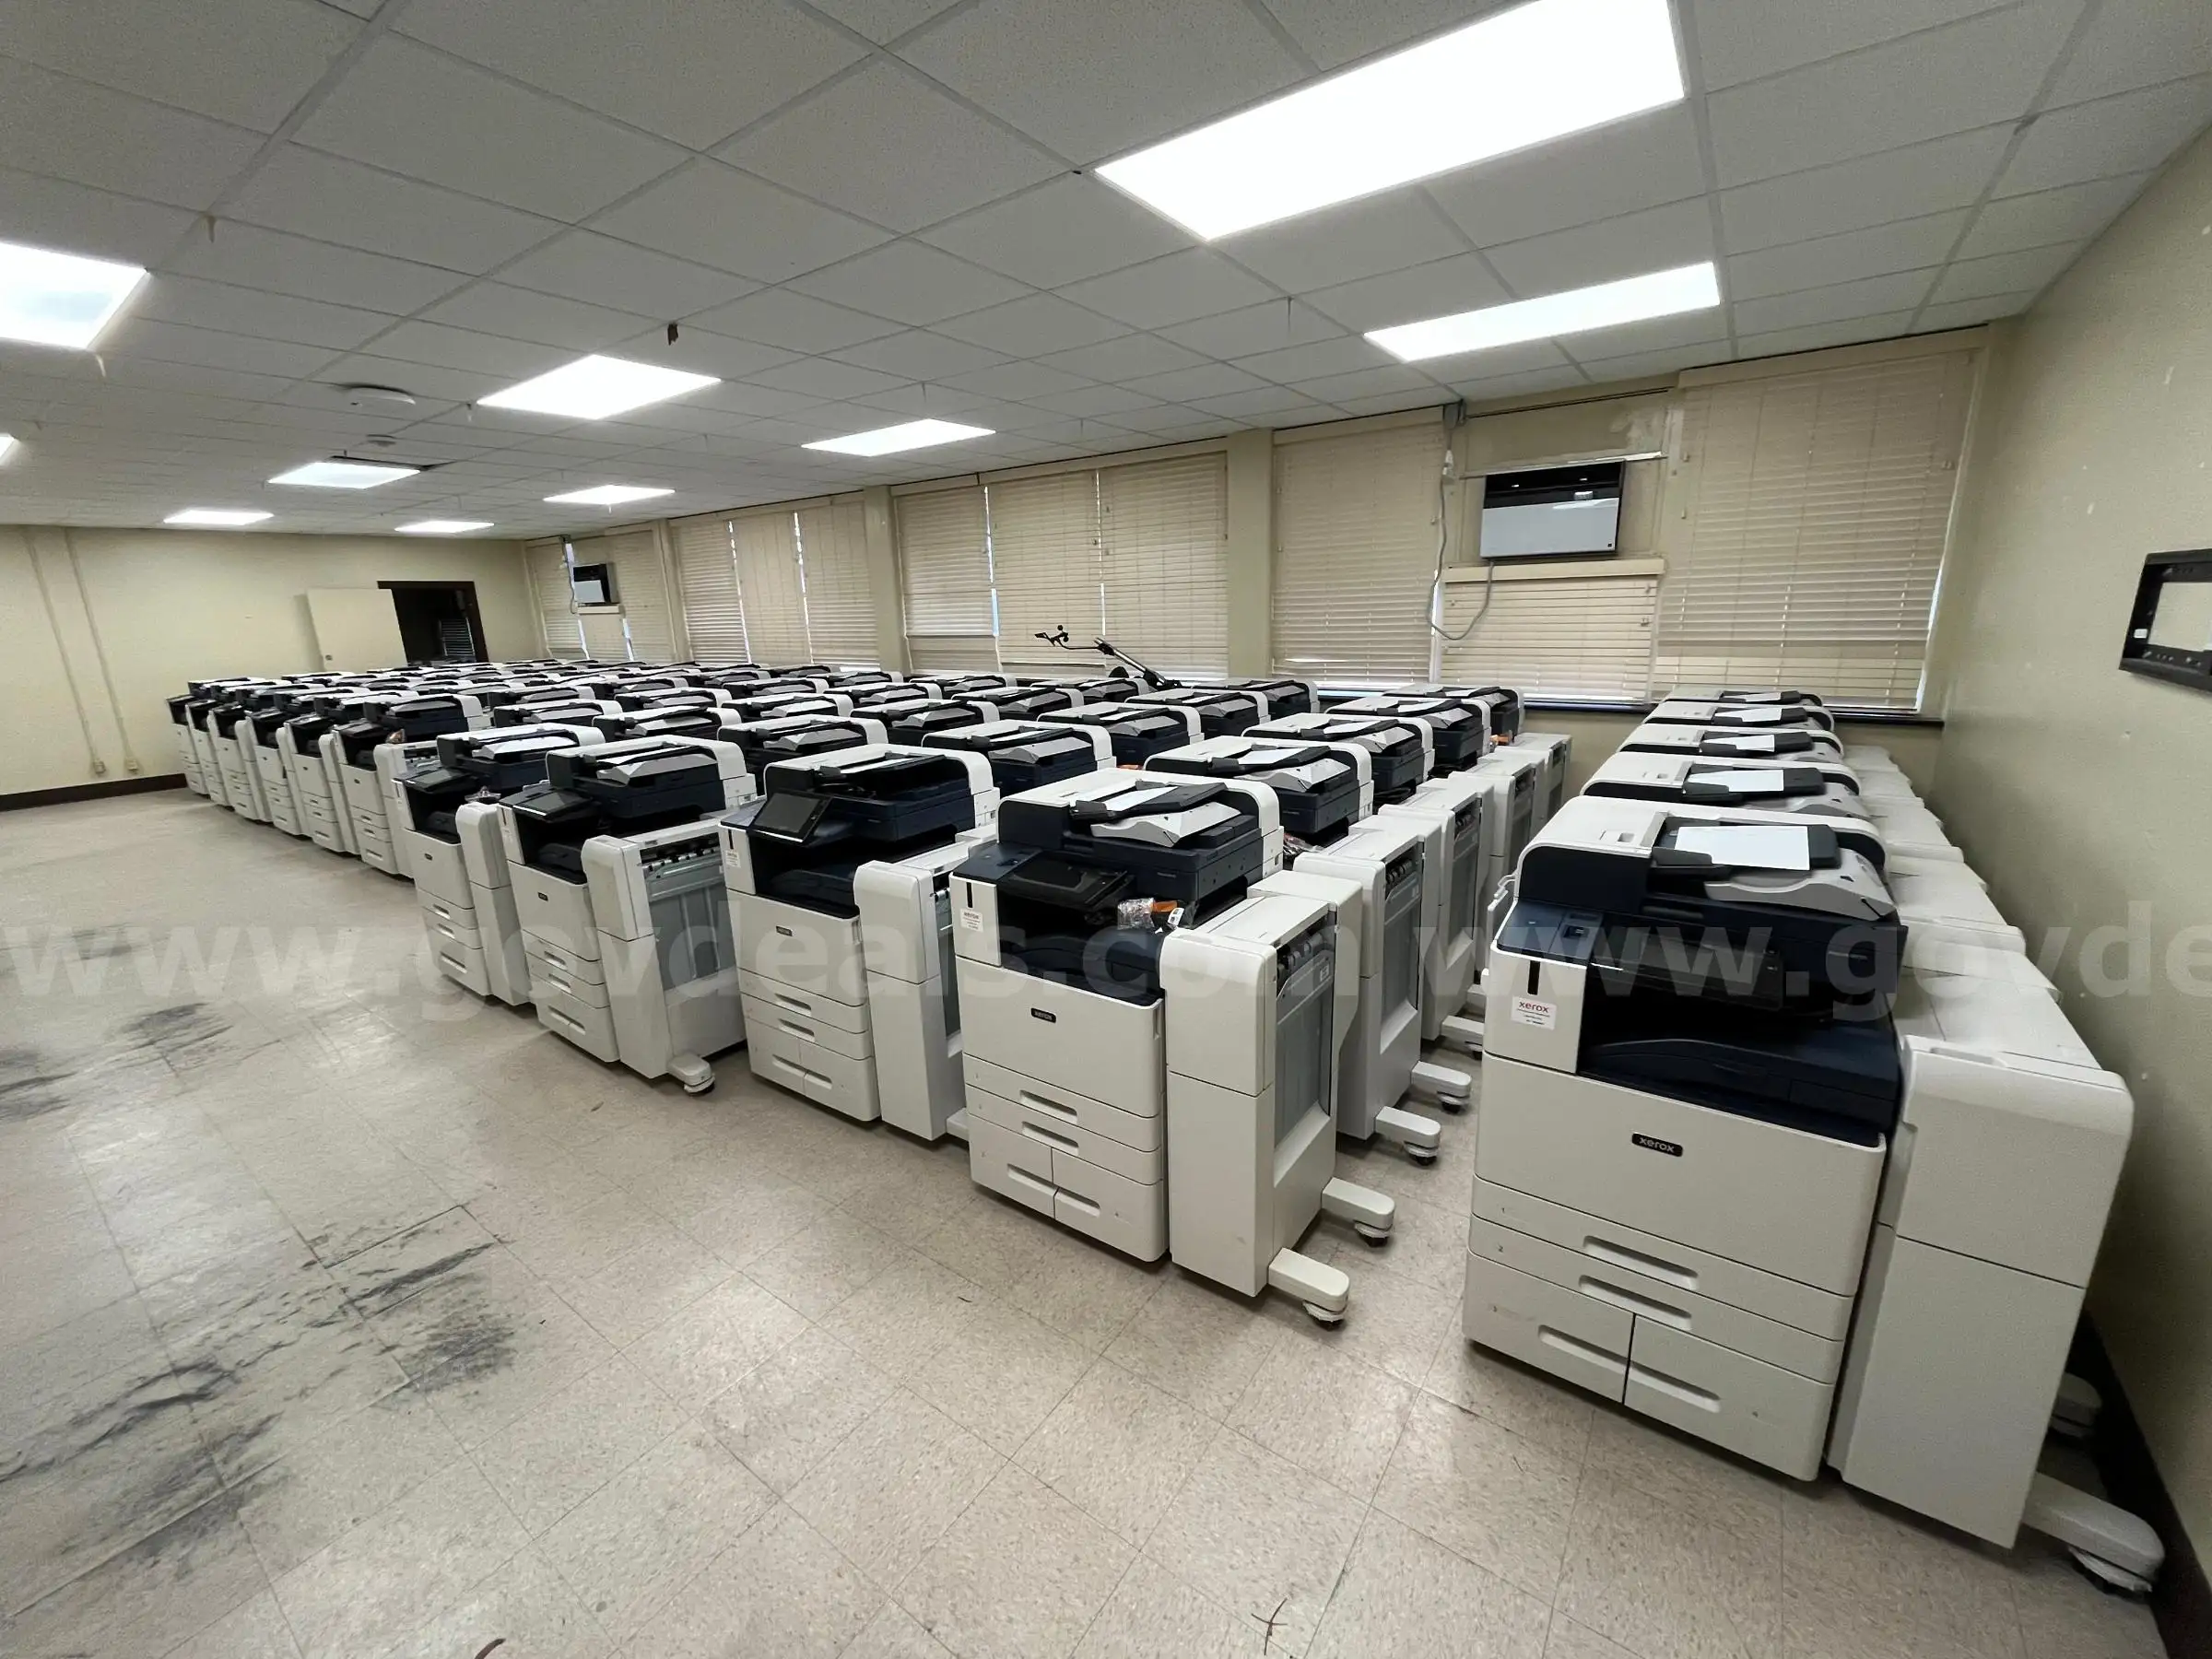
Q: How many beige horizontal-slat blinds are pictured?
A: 12